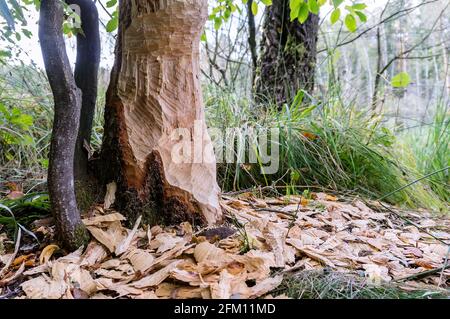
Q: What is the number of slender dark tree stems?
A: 2